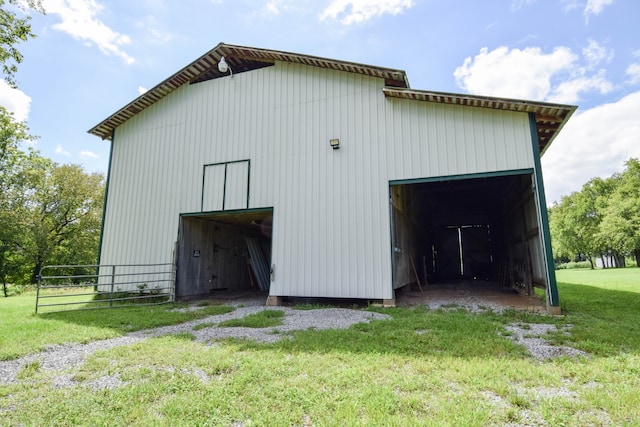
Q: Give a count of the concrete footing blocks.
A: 3